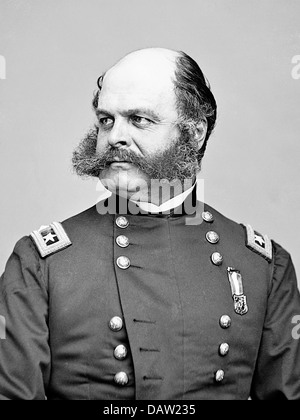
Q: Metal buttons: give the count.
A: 12